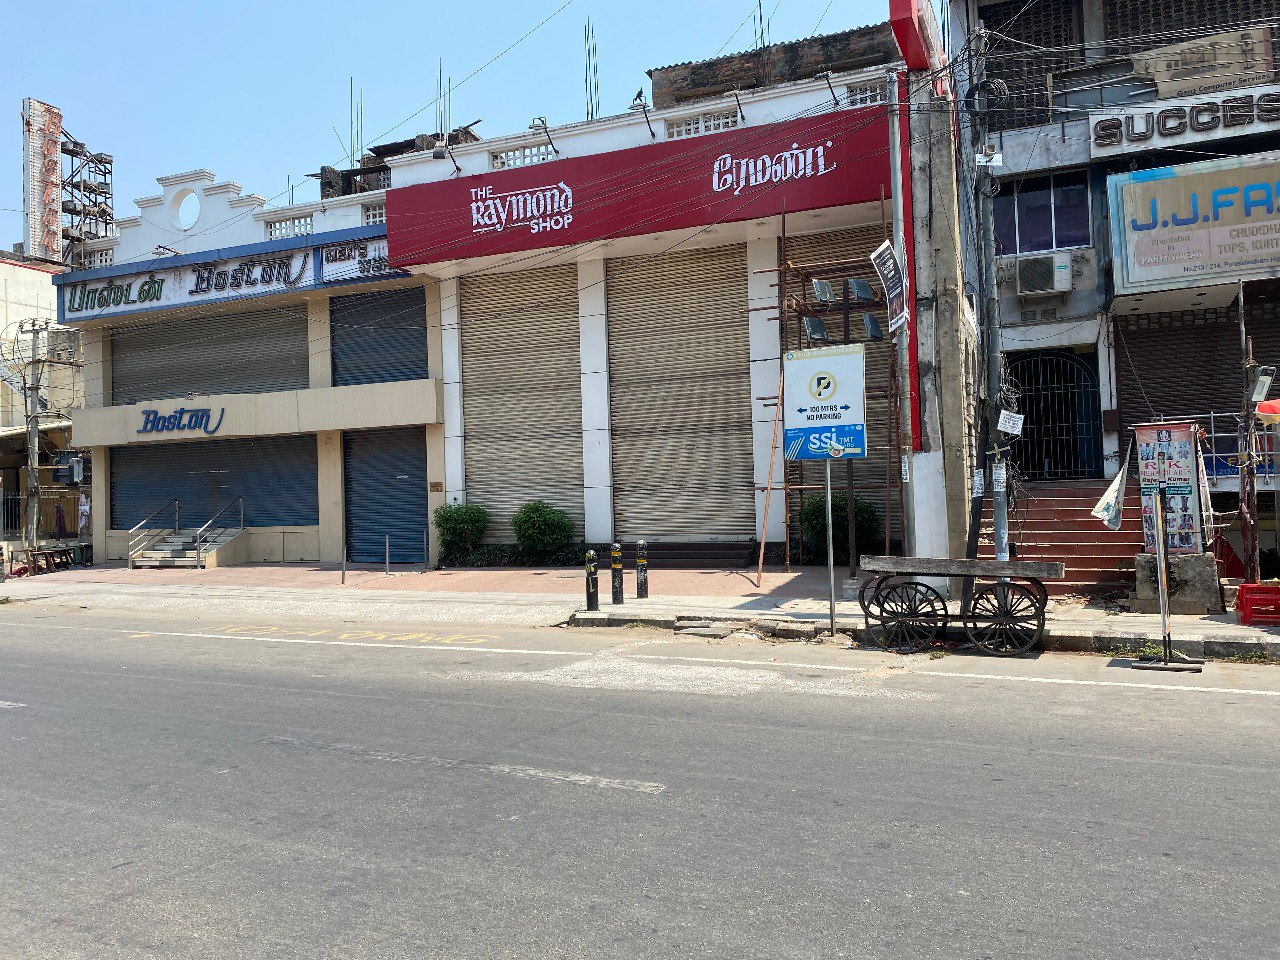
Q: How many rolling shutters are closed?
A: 8